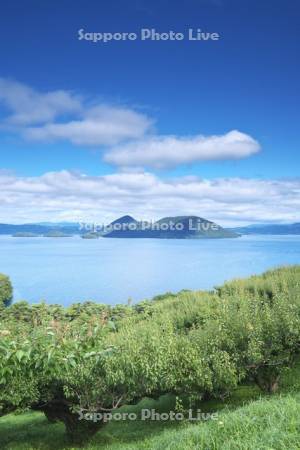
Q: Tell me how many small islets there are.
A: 3